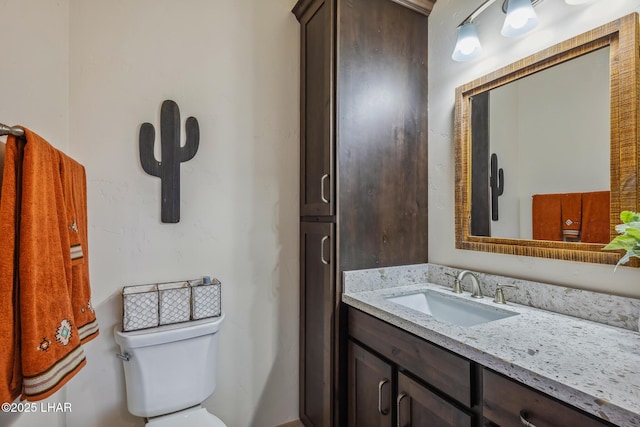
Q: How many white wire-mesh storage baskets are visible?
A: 3